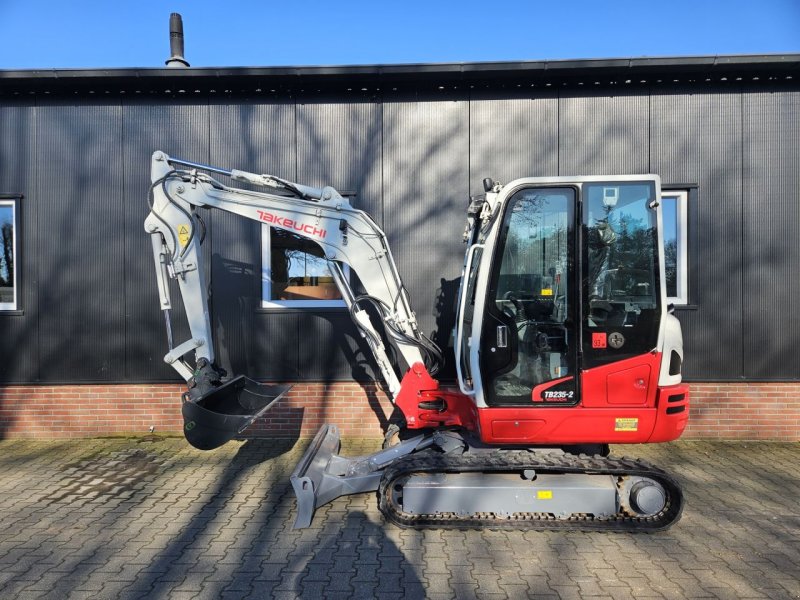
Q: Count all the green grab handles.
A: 0